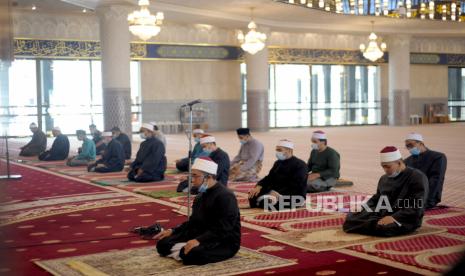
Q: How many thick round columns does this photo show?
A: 3